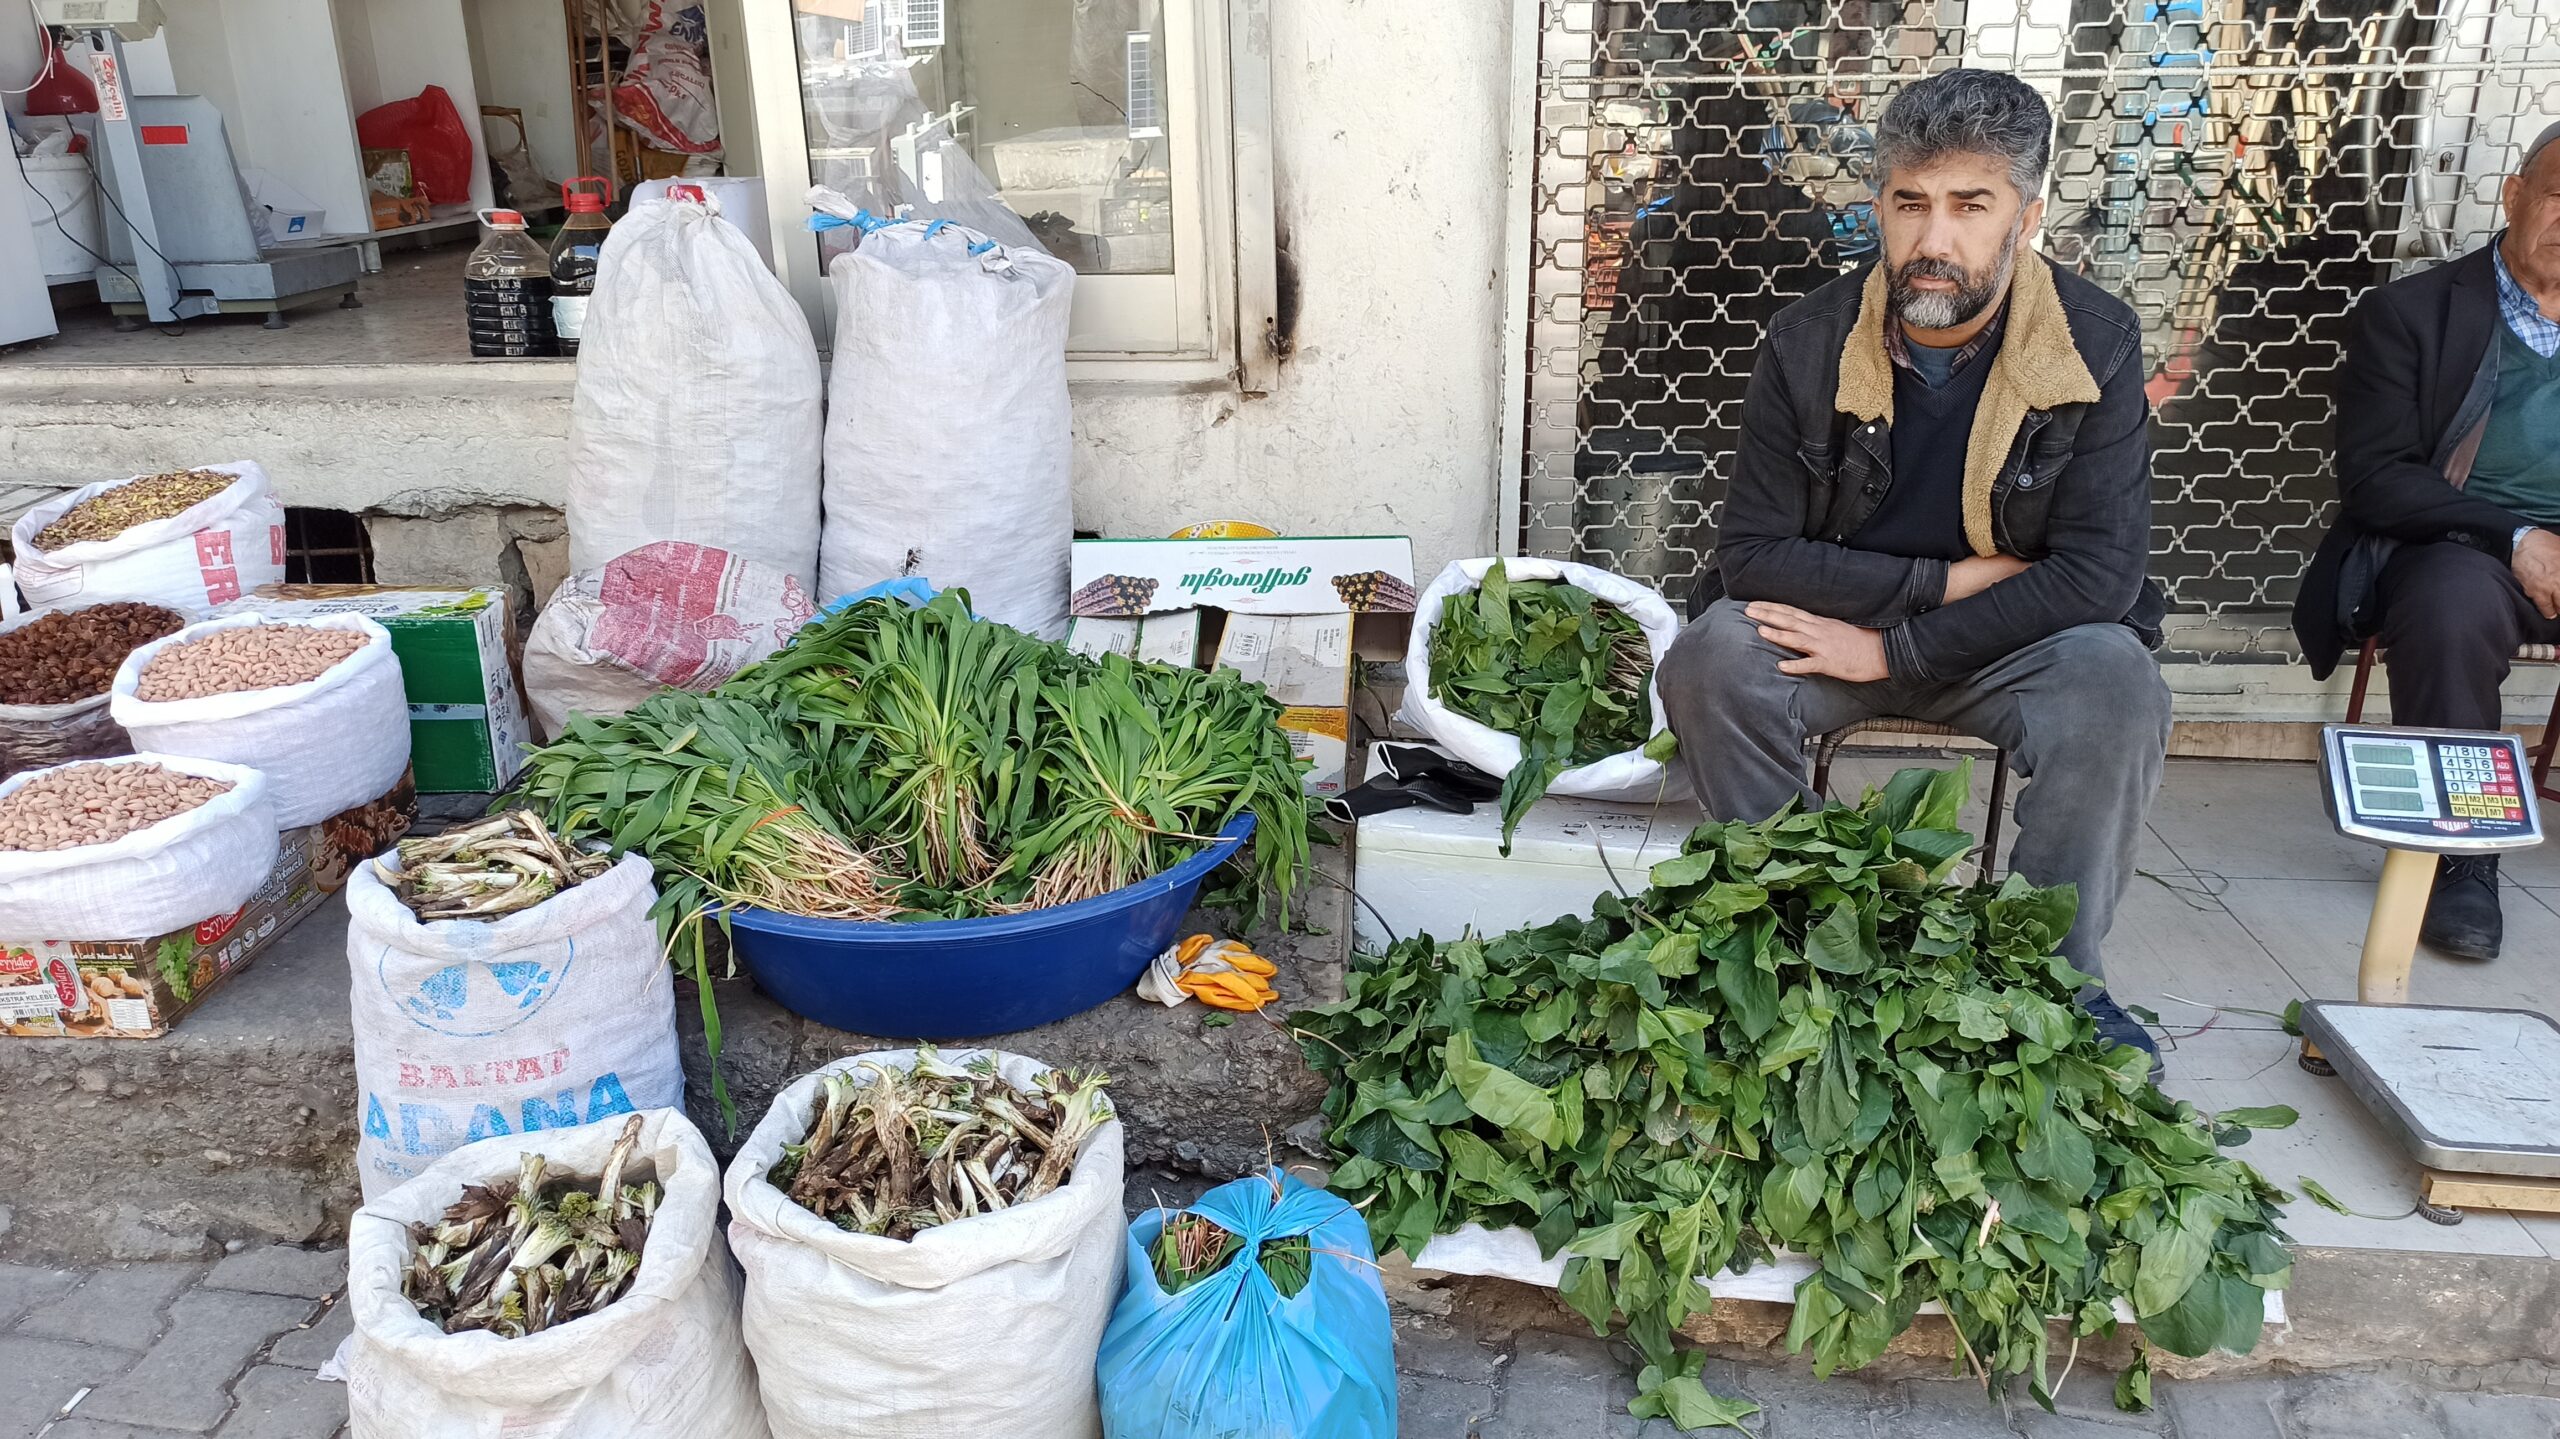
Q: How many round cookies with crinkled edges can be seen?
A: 0